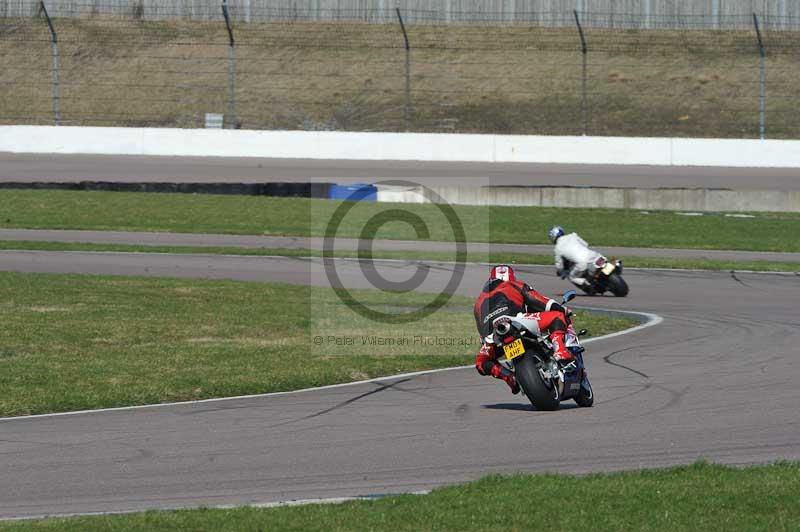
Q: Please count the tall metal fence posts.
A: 5